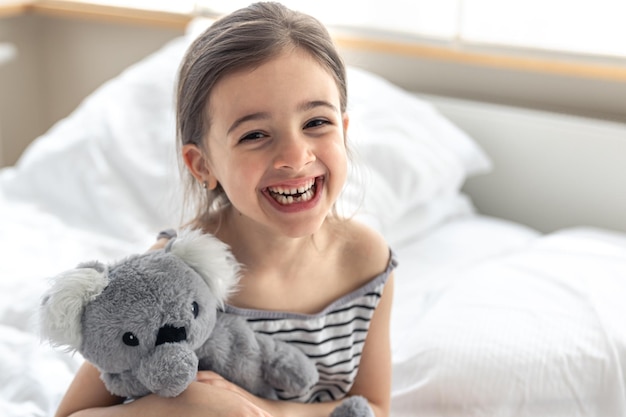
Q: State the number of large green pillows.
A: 0